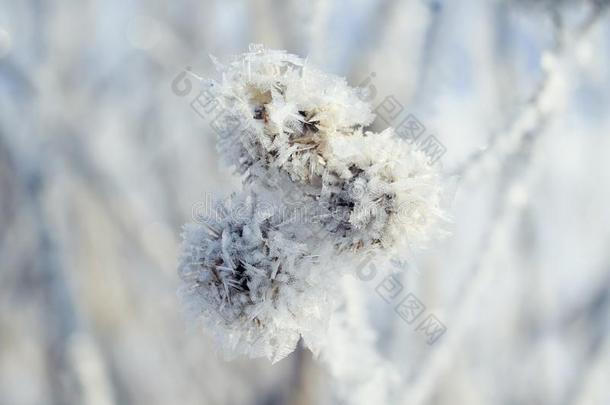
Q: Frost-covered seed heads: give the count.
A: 3